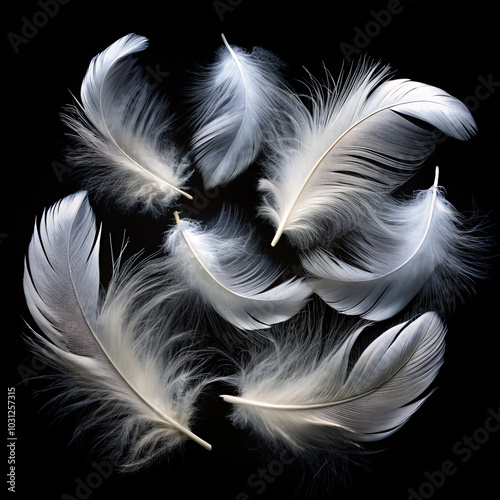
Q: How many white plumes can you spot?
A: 7